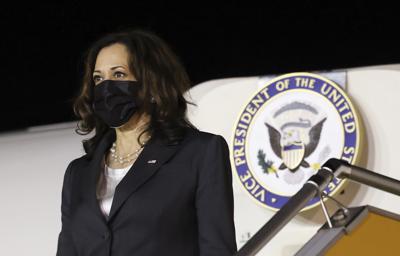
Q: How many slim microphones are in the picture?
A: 0